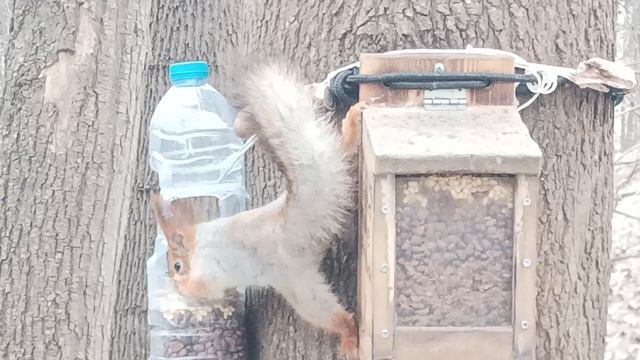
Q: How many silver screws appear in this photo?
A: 7